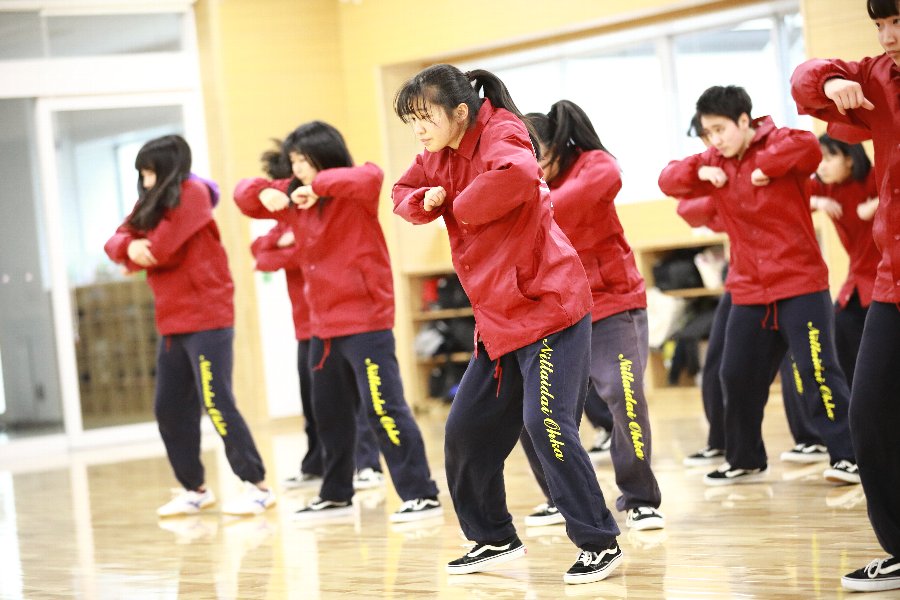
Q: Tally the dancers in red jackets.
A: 9